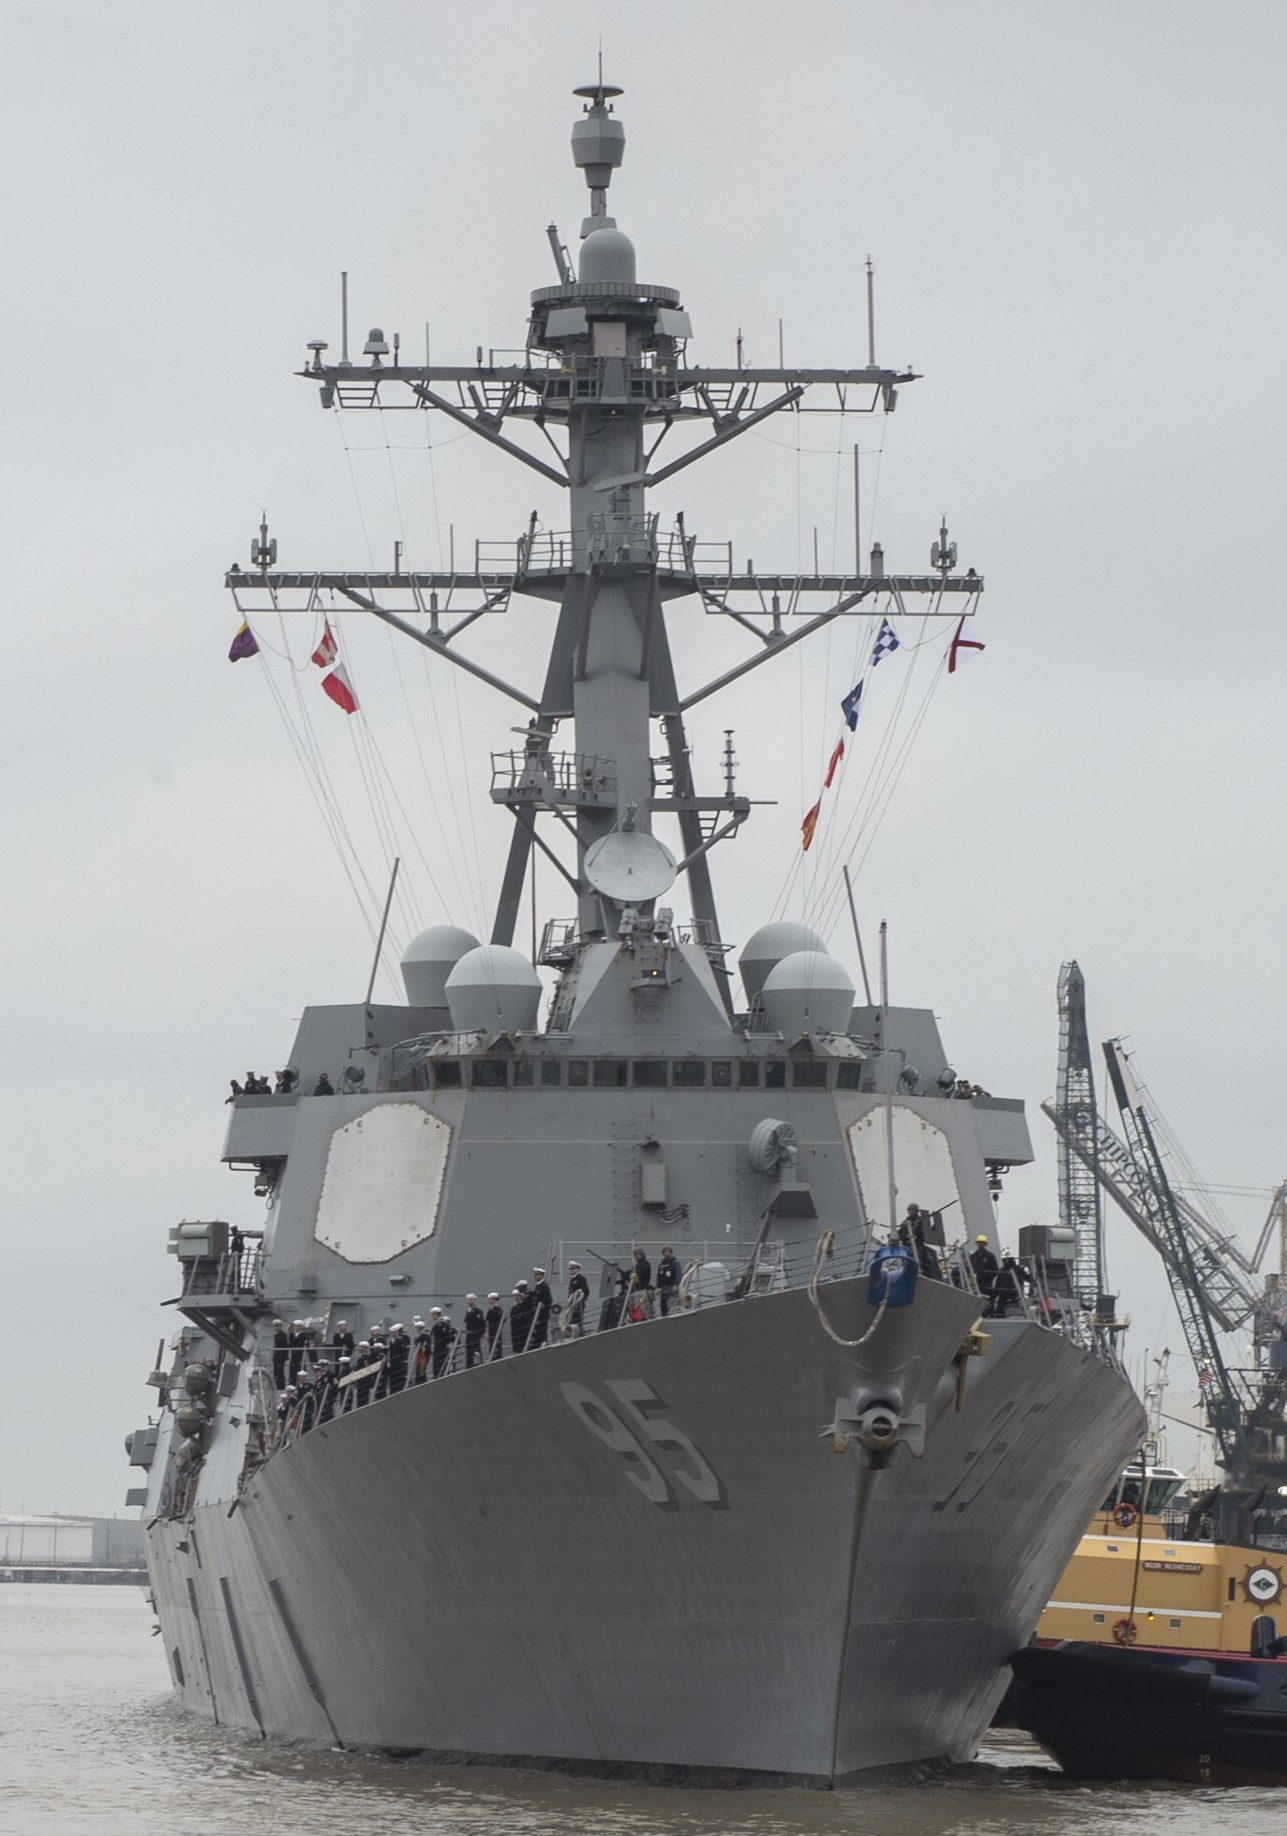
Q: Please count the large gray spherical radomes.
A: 4